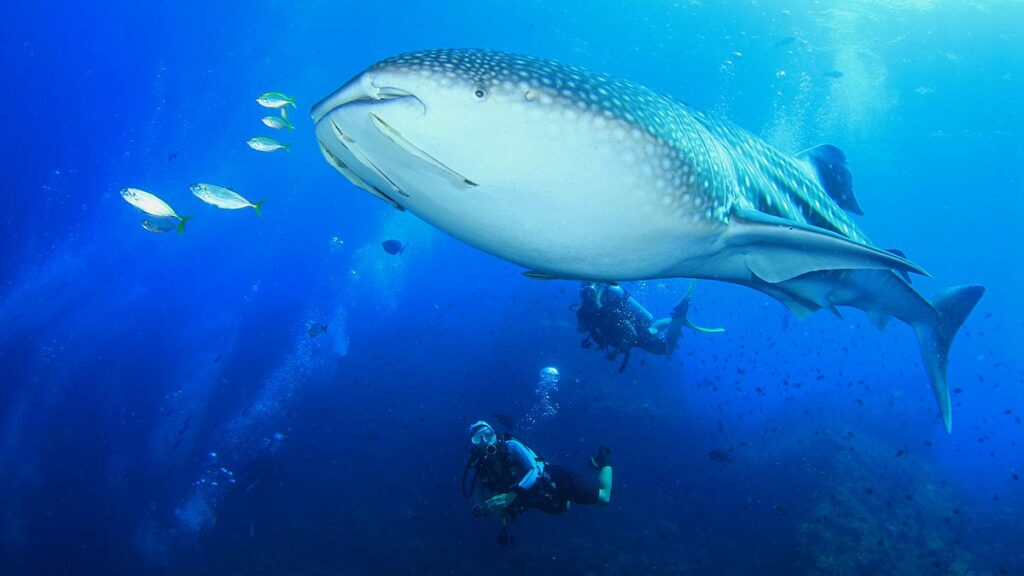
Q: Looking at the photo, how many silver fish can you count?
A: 6